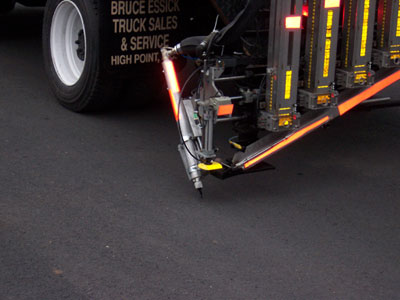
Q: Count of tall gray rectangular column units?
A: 4